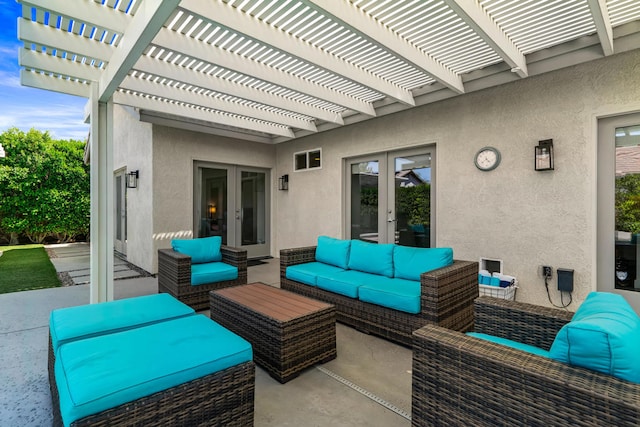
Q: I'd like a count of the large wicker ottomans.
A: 2